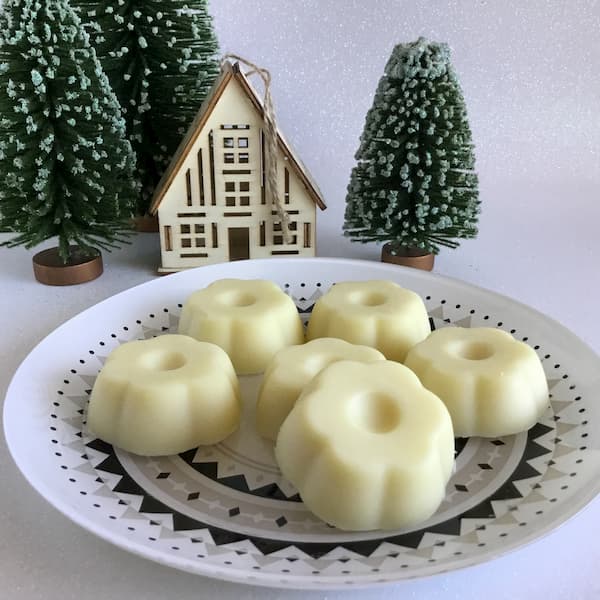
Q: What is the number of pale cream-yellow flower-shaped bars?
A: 6